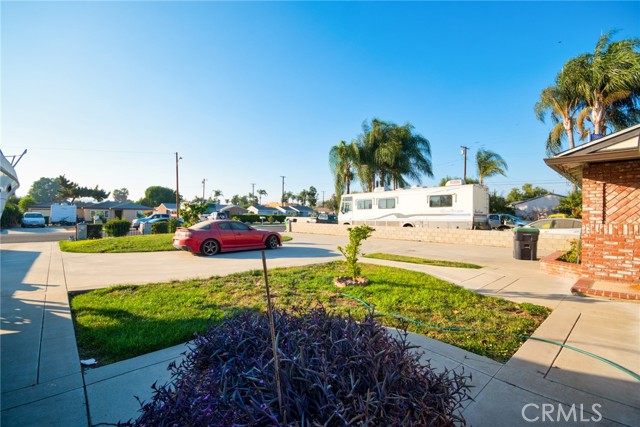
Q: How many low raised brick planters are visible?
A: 1